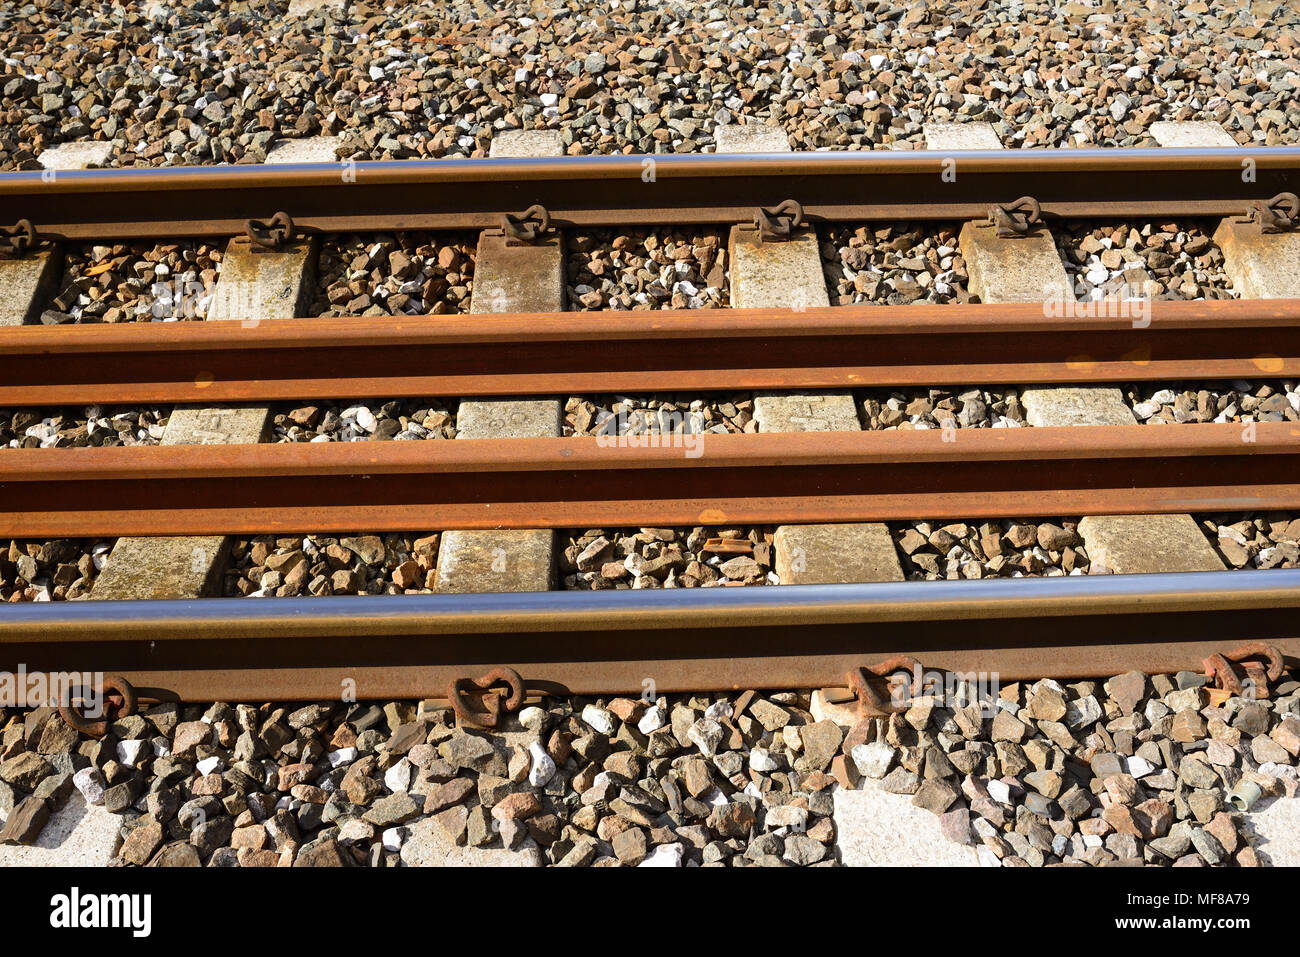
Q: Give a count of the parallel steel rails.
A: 4